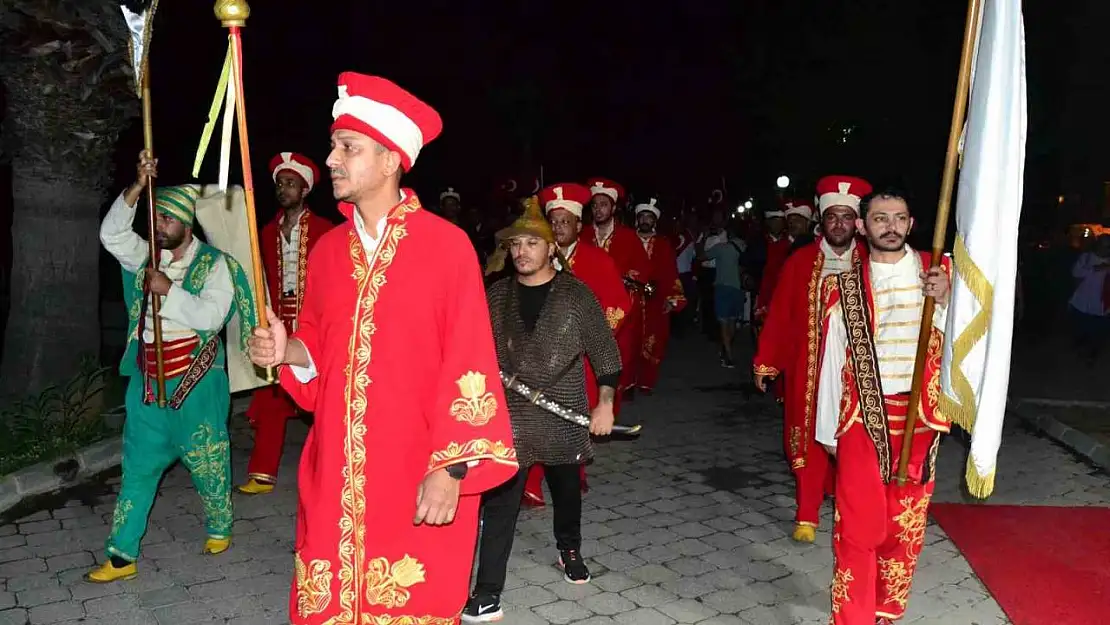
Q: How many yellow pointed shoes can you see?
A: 4